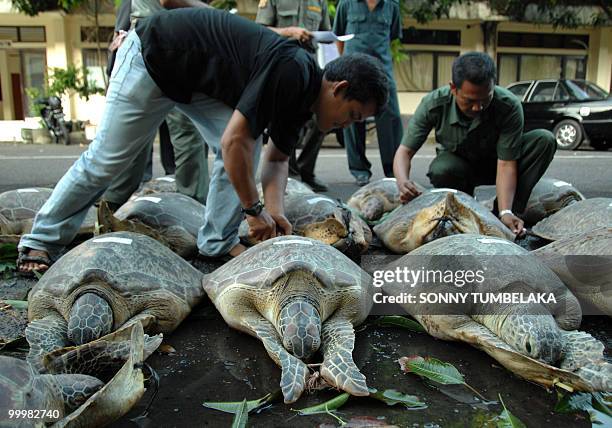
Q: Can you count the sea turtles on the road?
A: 14